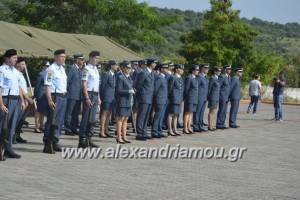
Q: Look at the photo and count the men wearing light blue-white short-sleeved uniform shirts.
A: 4